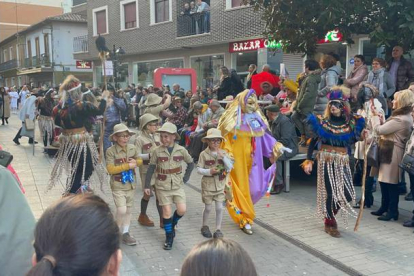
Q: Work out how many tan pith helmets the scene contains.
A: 5